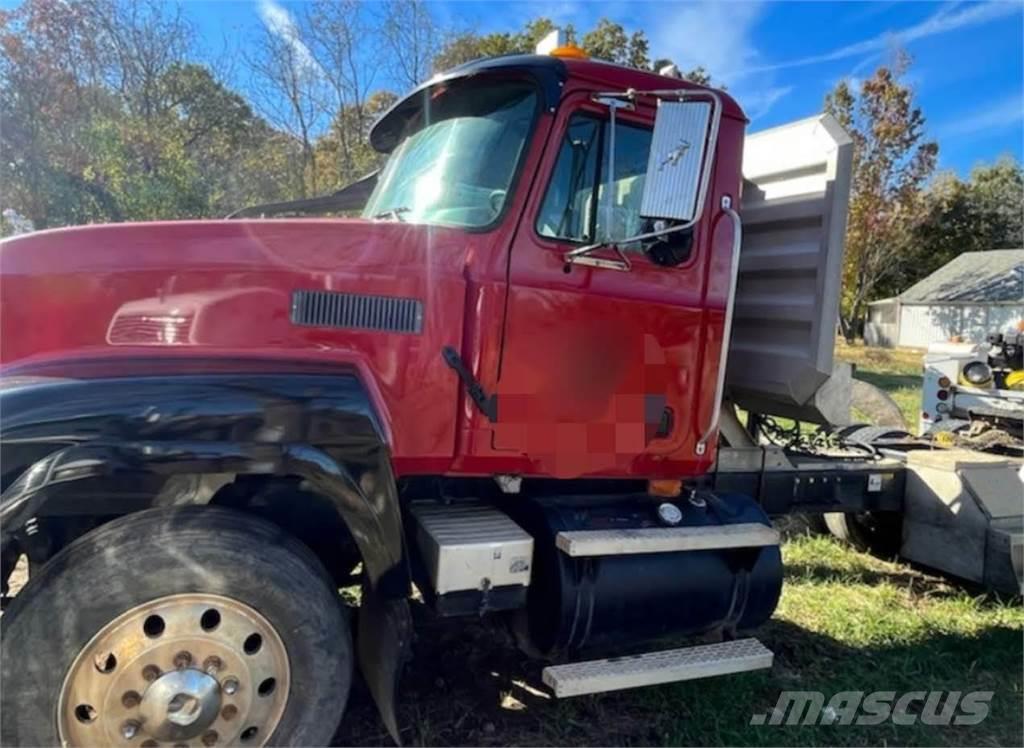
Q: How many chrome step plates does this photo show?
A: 2